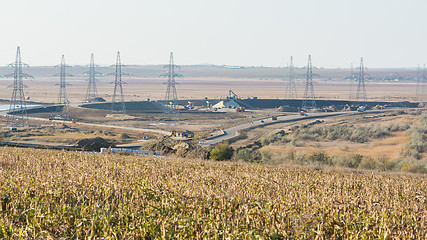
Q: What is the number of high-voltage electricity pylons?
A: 11